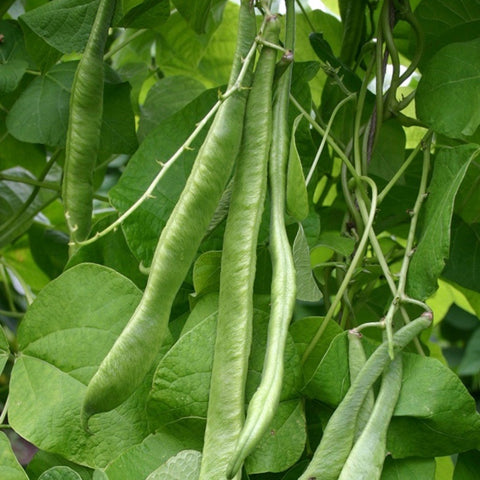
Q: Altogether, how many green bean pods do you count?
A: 7